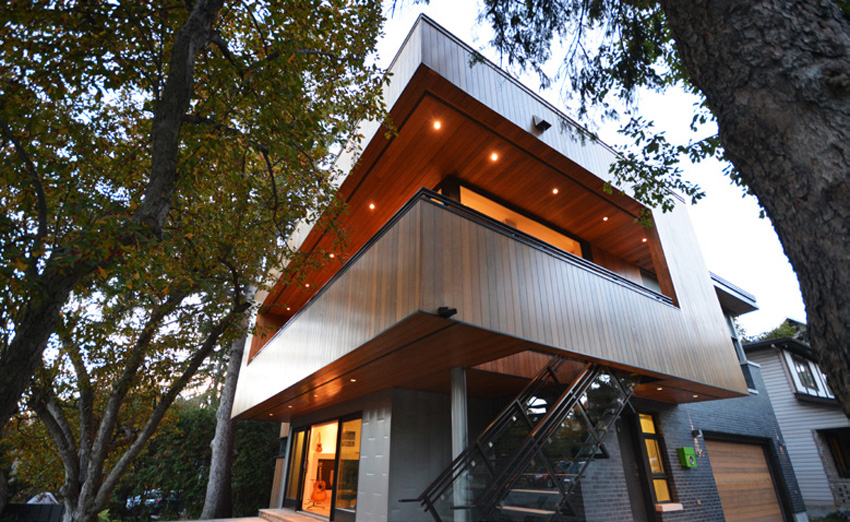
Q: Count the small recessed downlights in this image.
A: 15